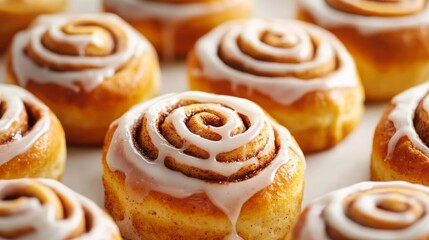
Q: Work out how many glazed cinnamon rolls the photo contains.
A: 10